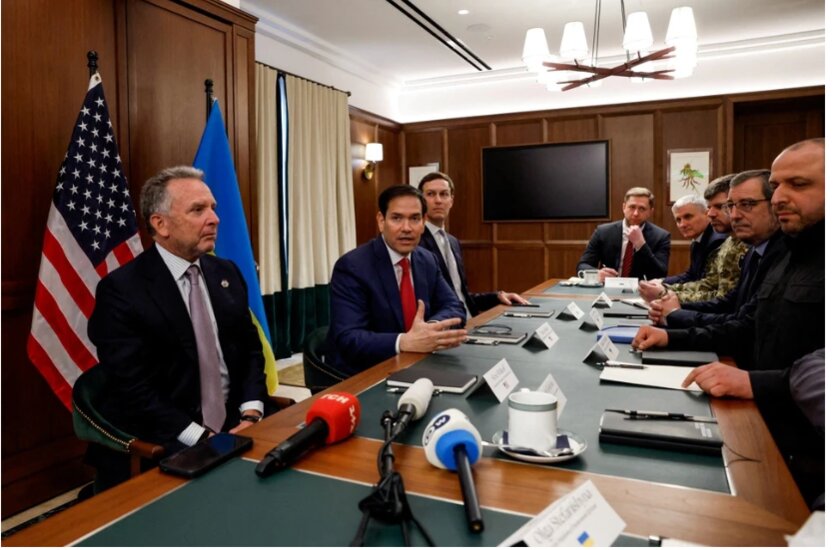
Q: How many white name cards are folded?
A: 9